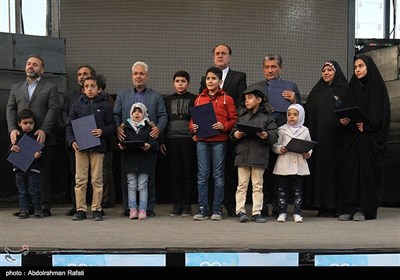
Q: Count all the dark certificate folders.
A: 8